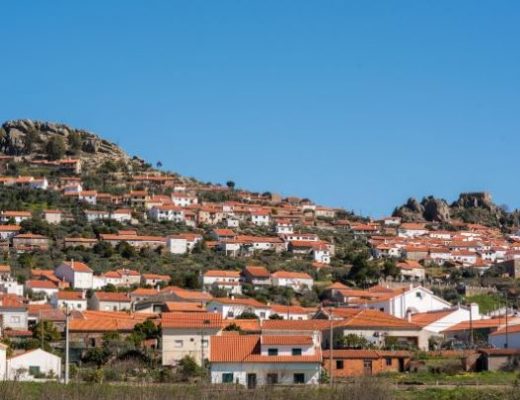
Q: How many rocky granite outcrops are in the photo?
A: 2